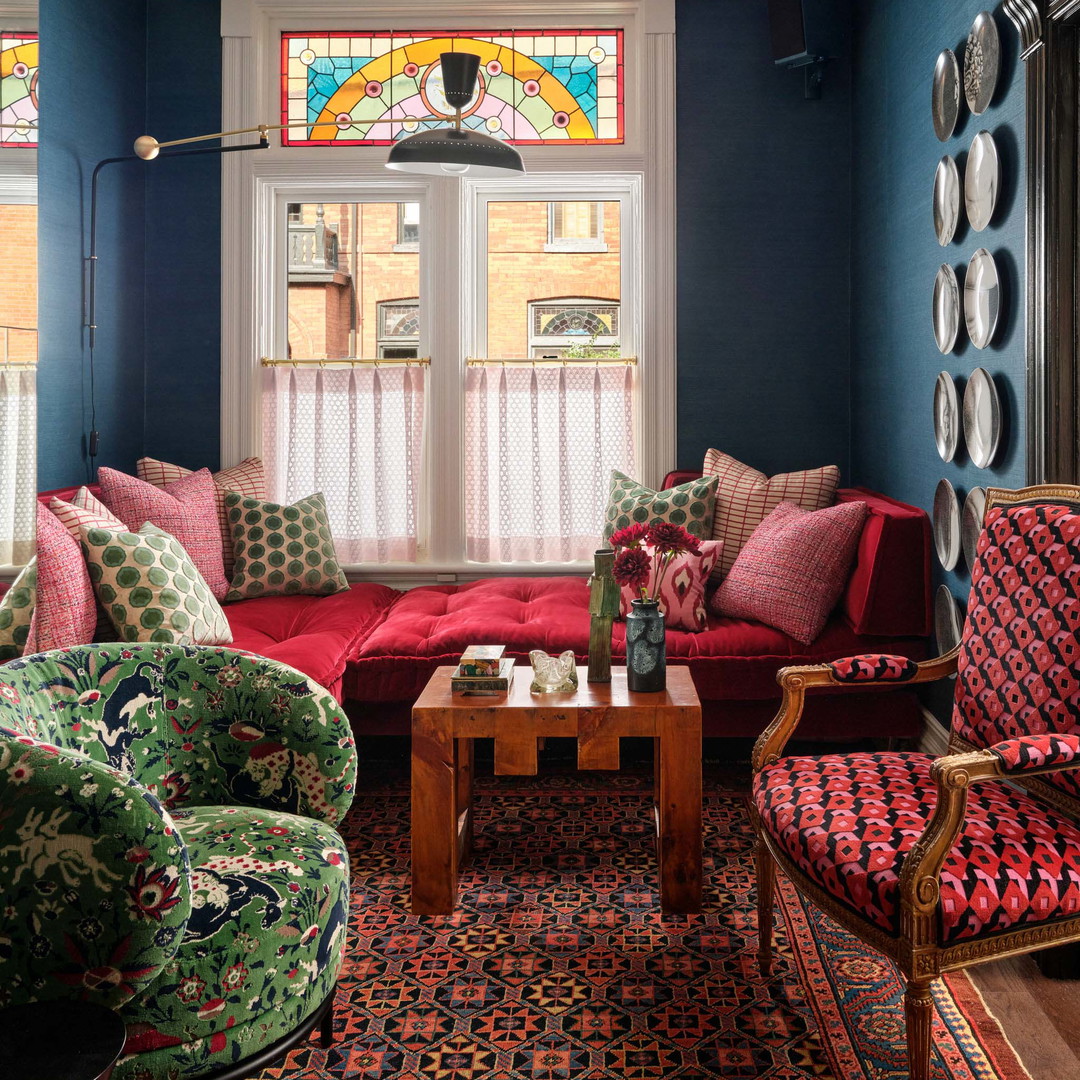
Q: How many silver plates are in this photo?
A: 11